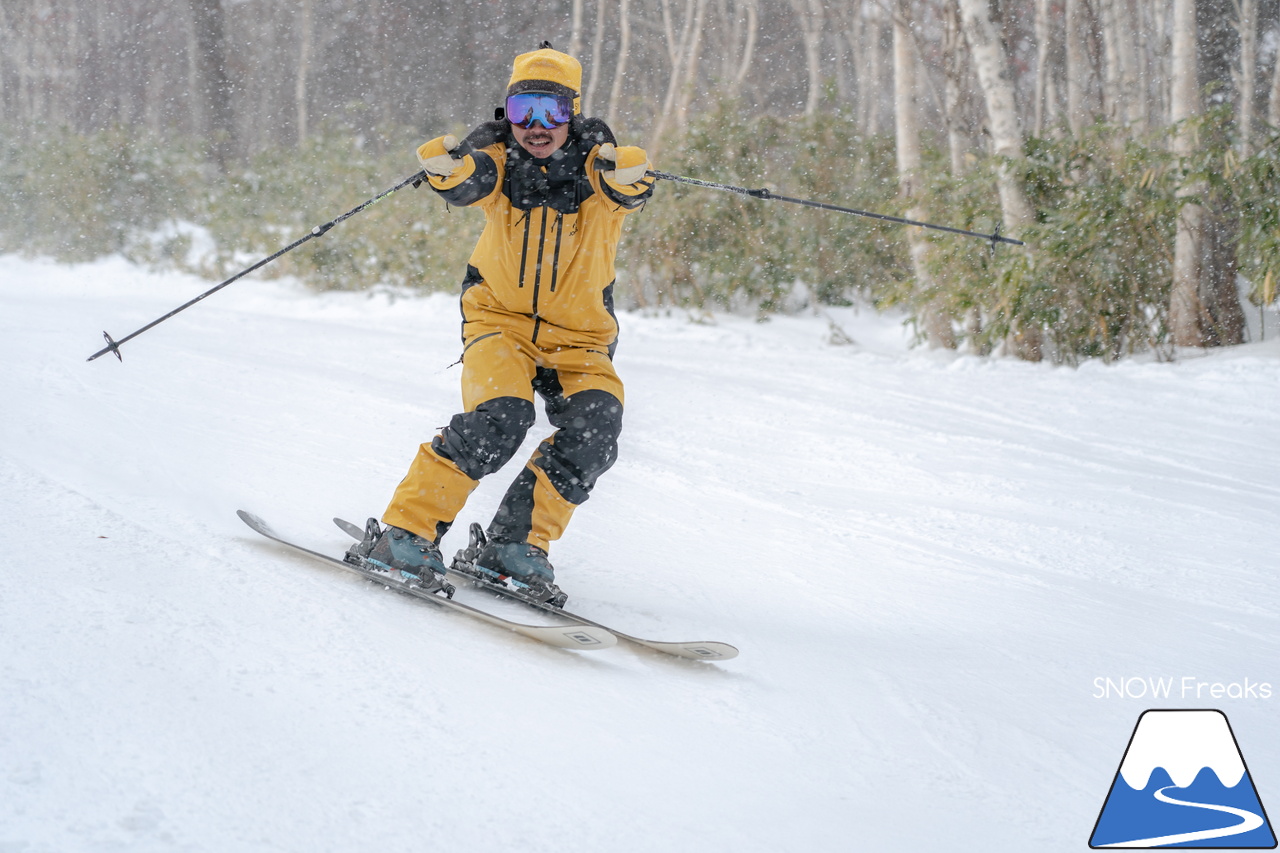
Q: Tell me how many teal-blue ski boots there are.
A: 2